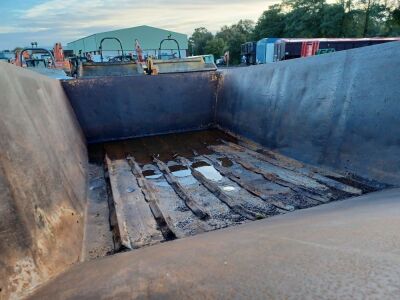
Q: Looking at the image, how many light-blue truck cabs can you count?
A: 1